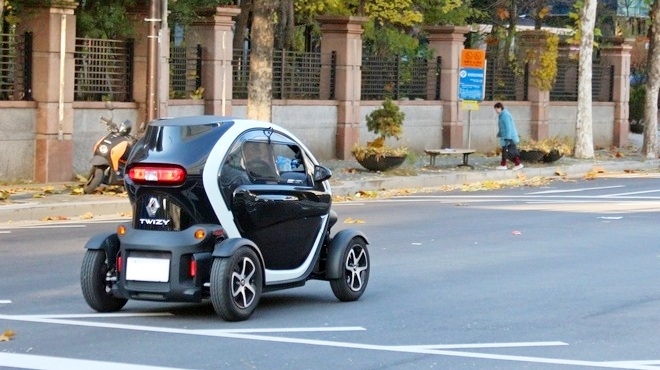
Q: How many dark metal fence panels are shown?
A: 7